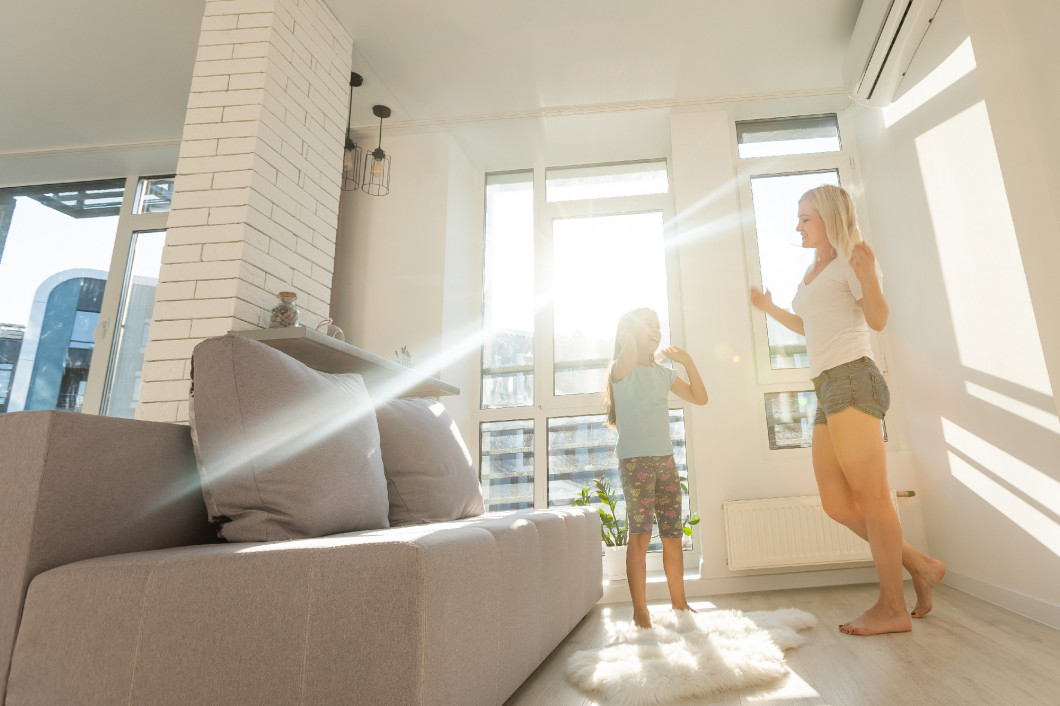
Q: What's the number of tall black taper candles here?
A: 0